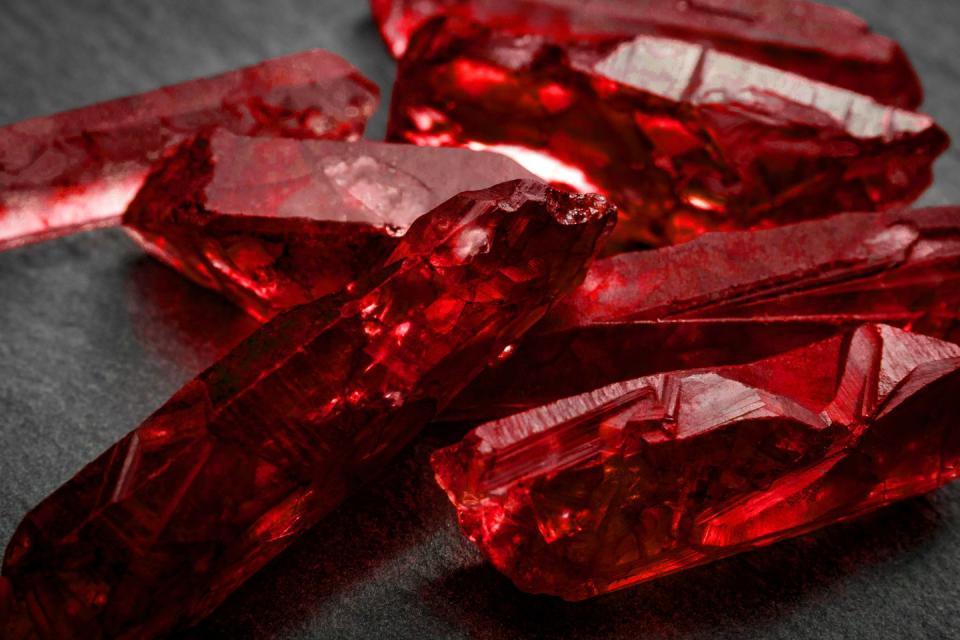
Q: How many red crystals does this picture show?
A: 7